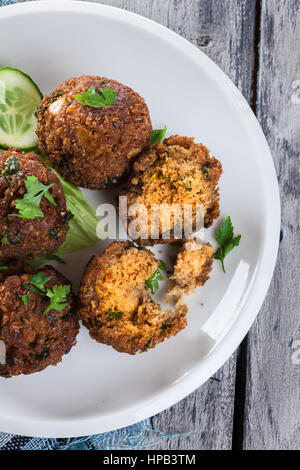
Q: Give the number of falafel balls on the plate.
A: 5